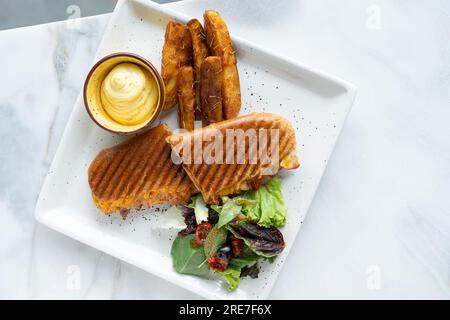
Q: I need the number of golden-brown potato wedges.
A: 5